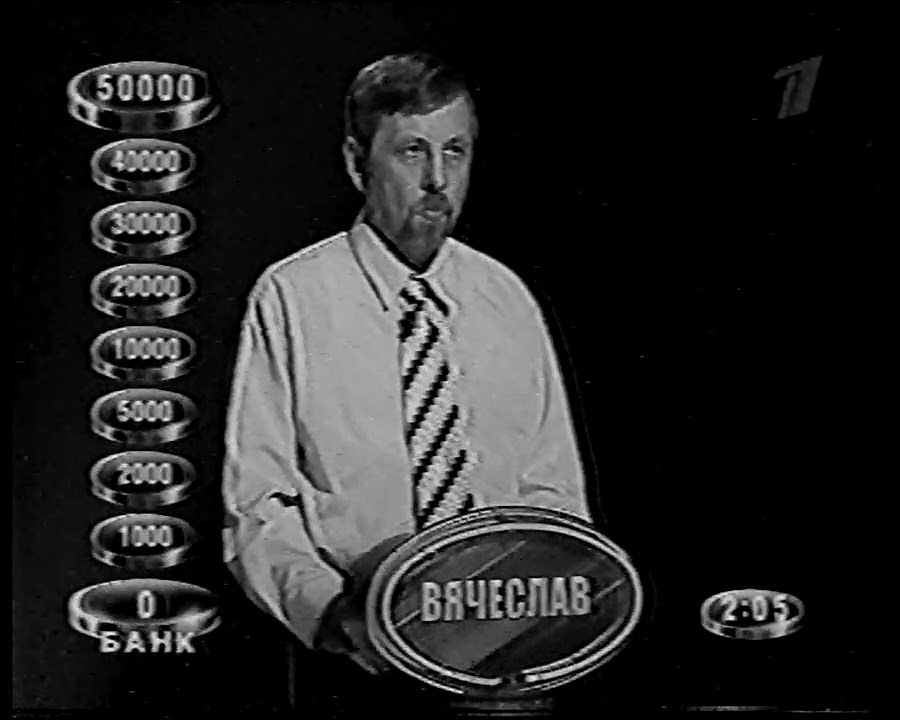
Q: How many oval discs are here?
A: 11